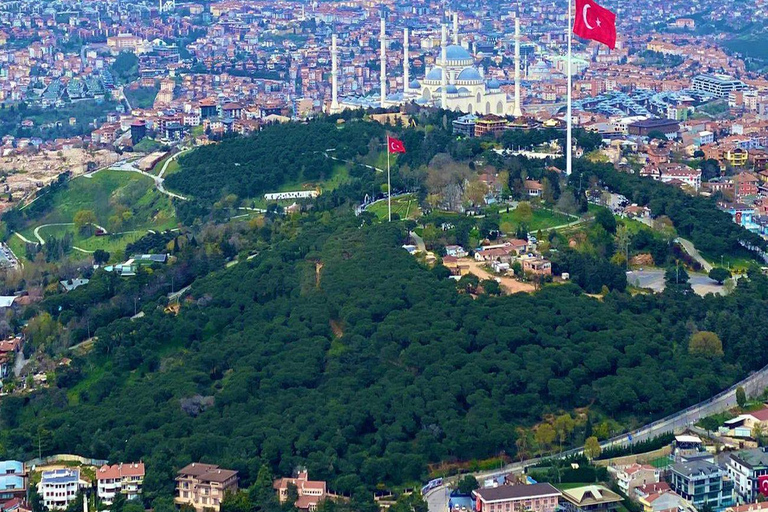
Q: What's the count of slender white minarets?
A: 6